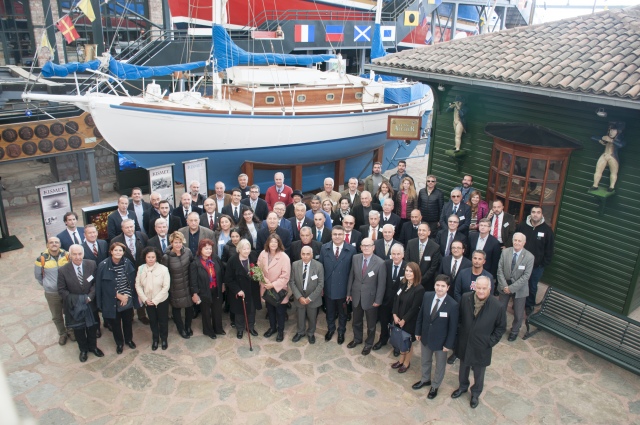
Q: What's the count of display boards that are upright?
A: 3